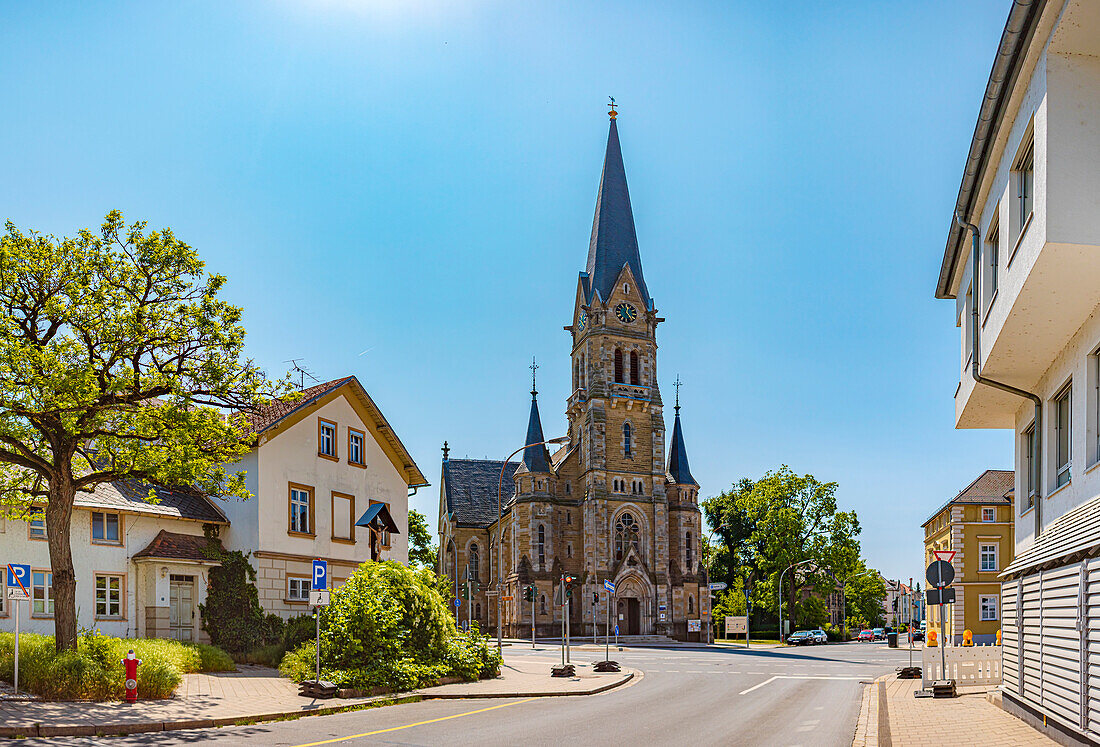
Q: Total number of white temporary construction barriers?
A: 1